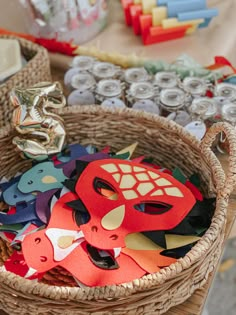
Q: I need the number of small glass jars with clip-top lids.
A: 12